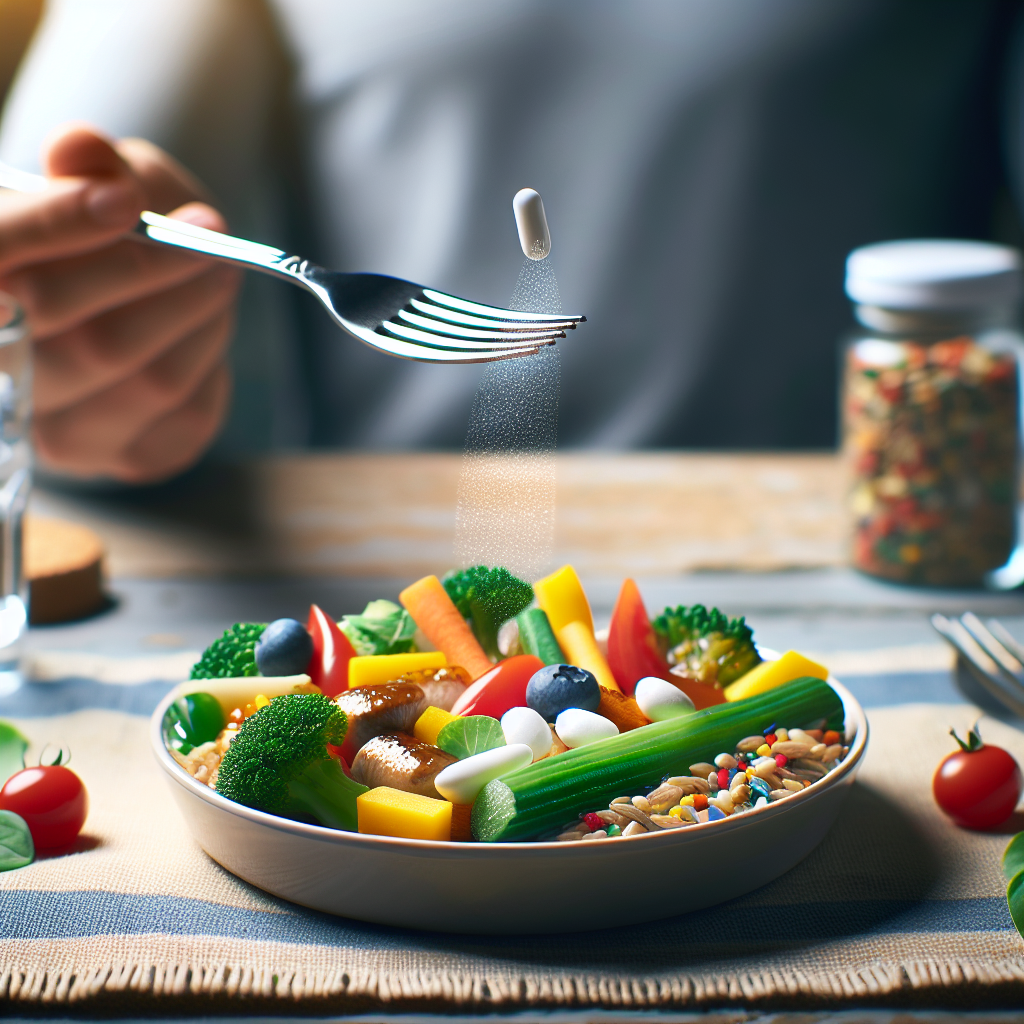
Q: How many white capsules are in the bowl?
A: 4